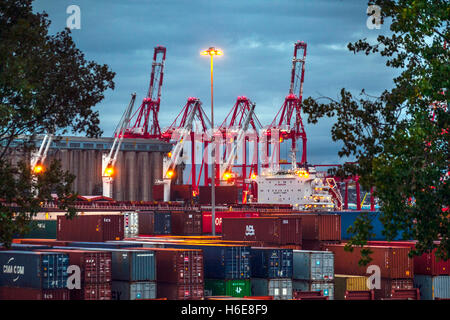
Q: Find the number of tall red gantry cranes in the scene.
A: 4